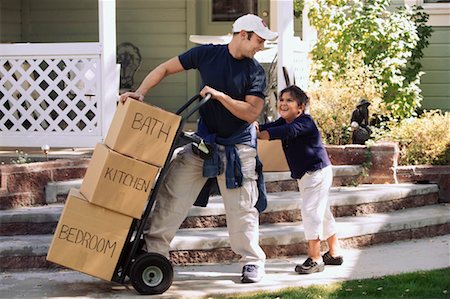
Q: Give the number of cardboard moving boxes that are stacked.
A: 3